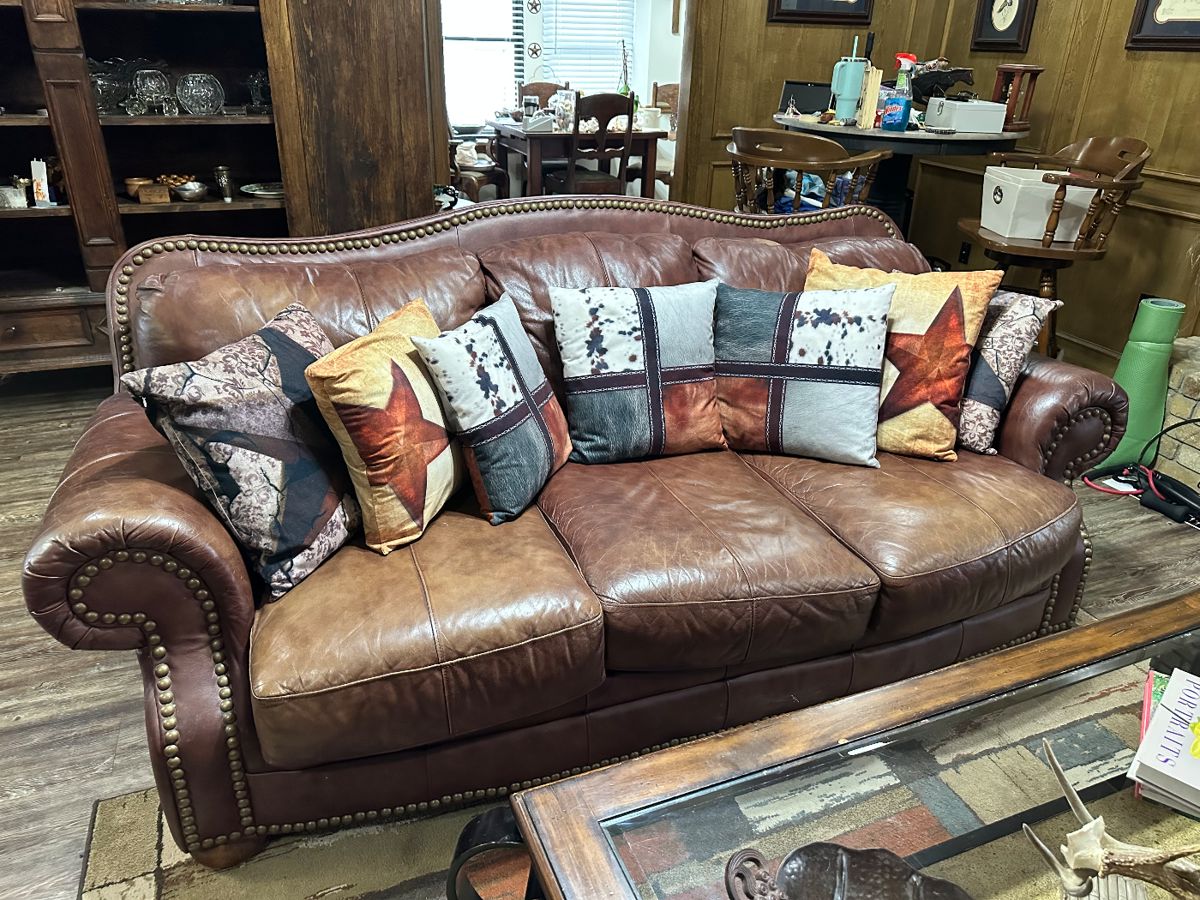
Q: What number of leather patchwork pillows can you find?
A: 3